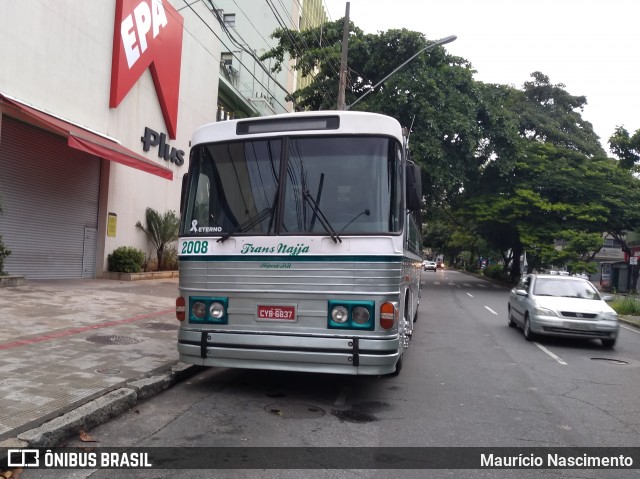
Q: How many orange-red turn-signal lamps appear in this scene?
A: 2